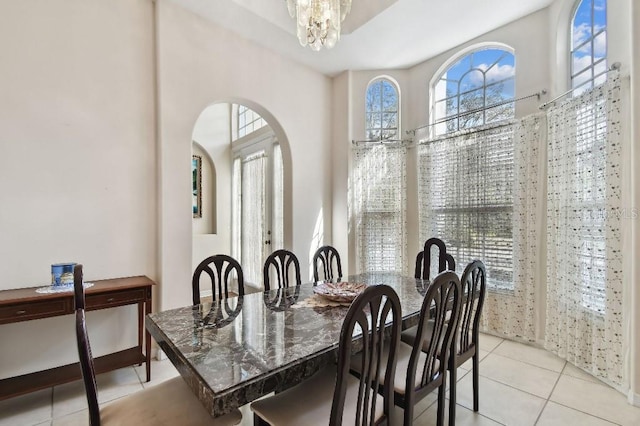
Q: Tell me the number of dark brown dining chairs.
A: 8